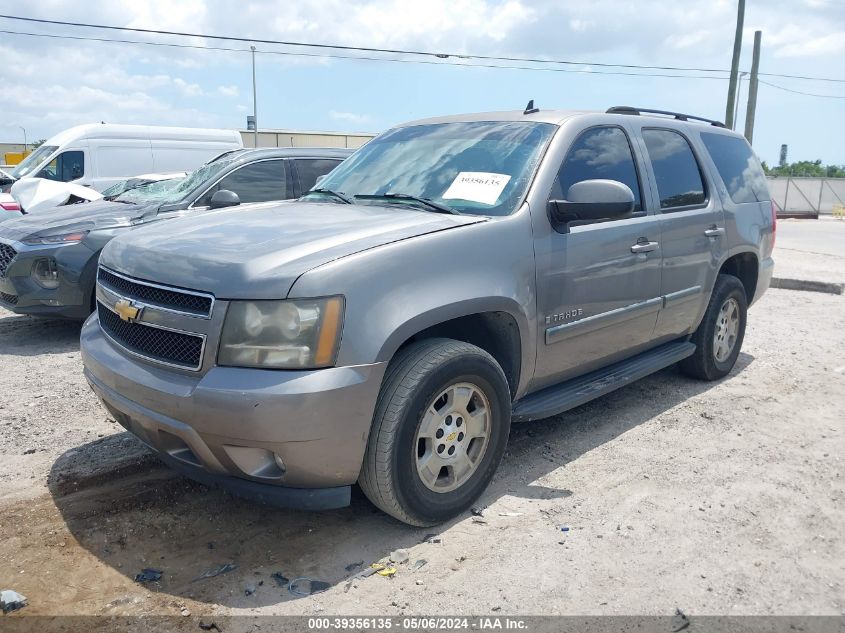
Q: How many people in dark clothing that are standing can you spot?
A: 0